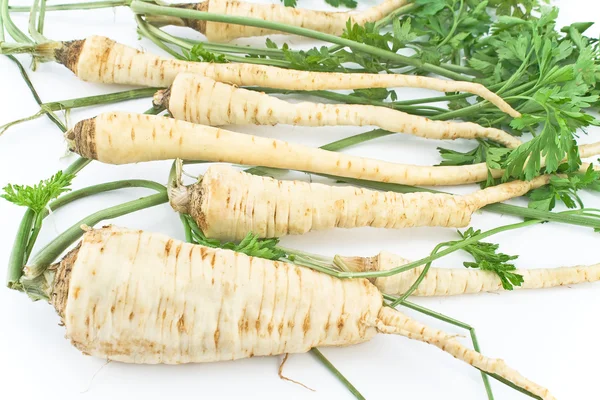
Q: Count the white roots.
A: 7